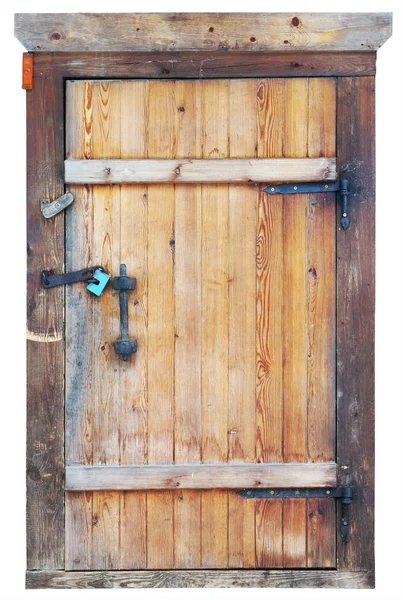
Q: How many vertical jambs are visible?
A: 2